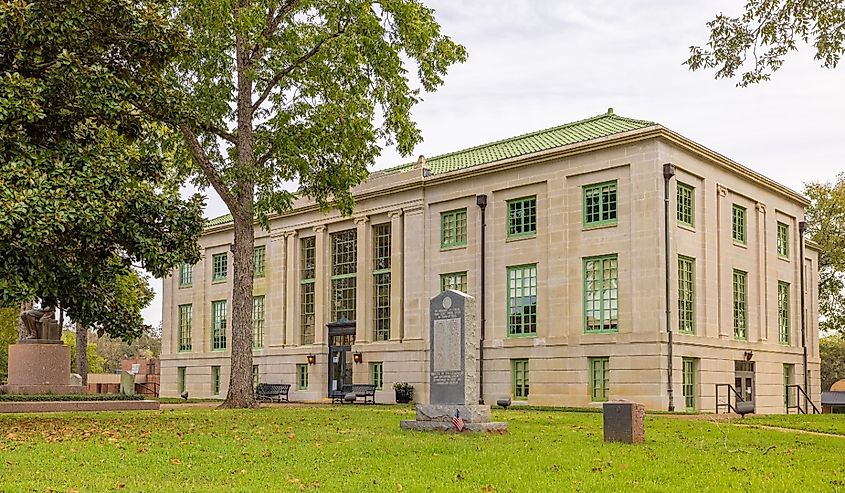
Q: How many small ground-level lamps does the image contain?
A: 4